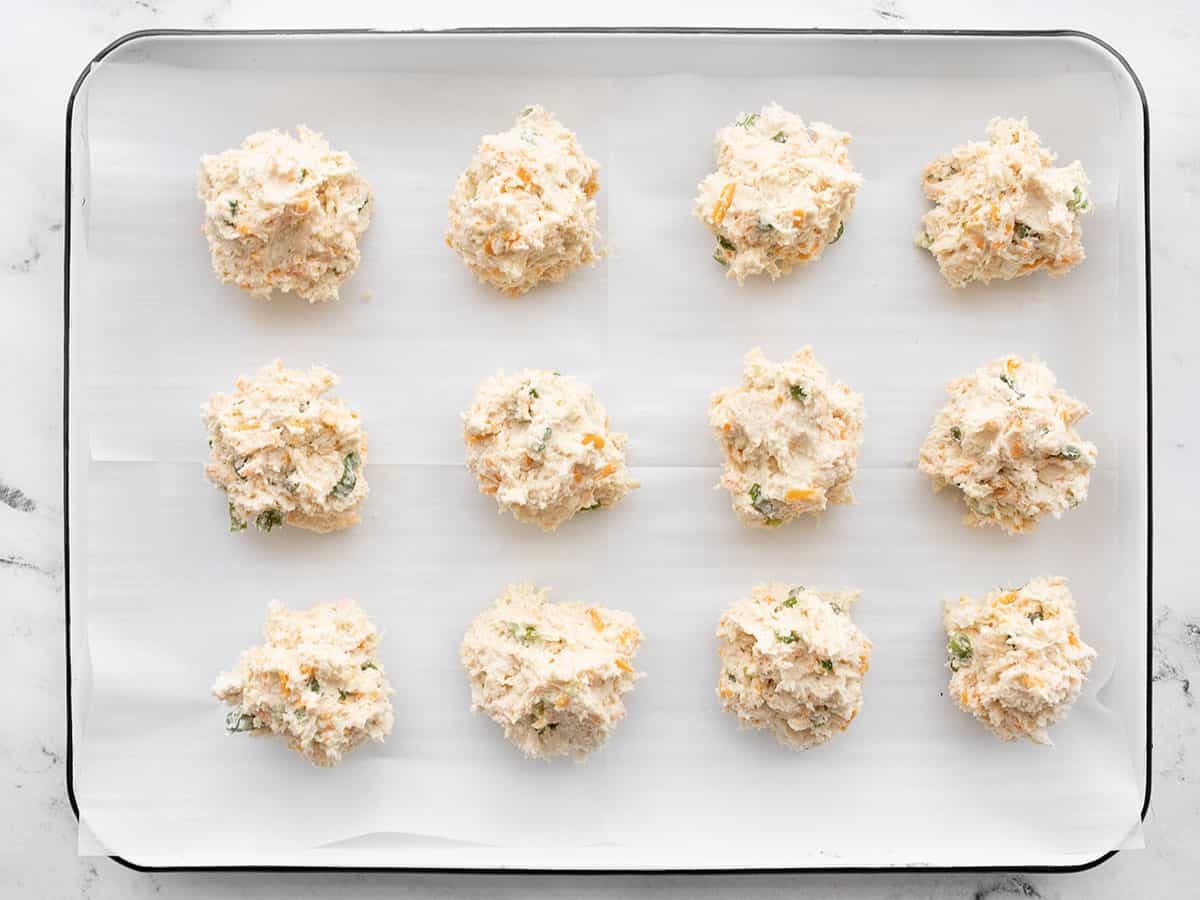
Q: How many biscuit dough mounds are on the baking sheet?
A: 12